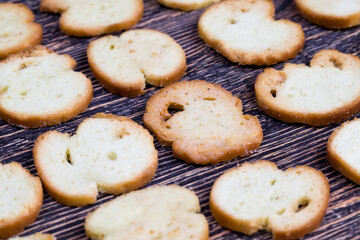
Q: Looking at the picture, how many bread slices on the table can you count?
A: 15